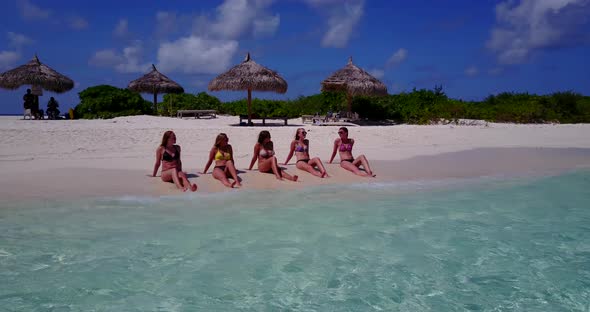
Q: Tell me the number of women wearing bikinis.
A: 5